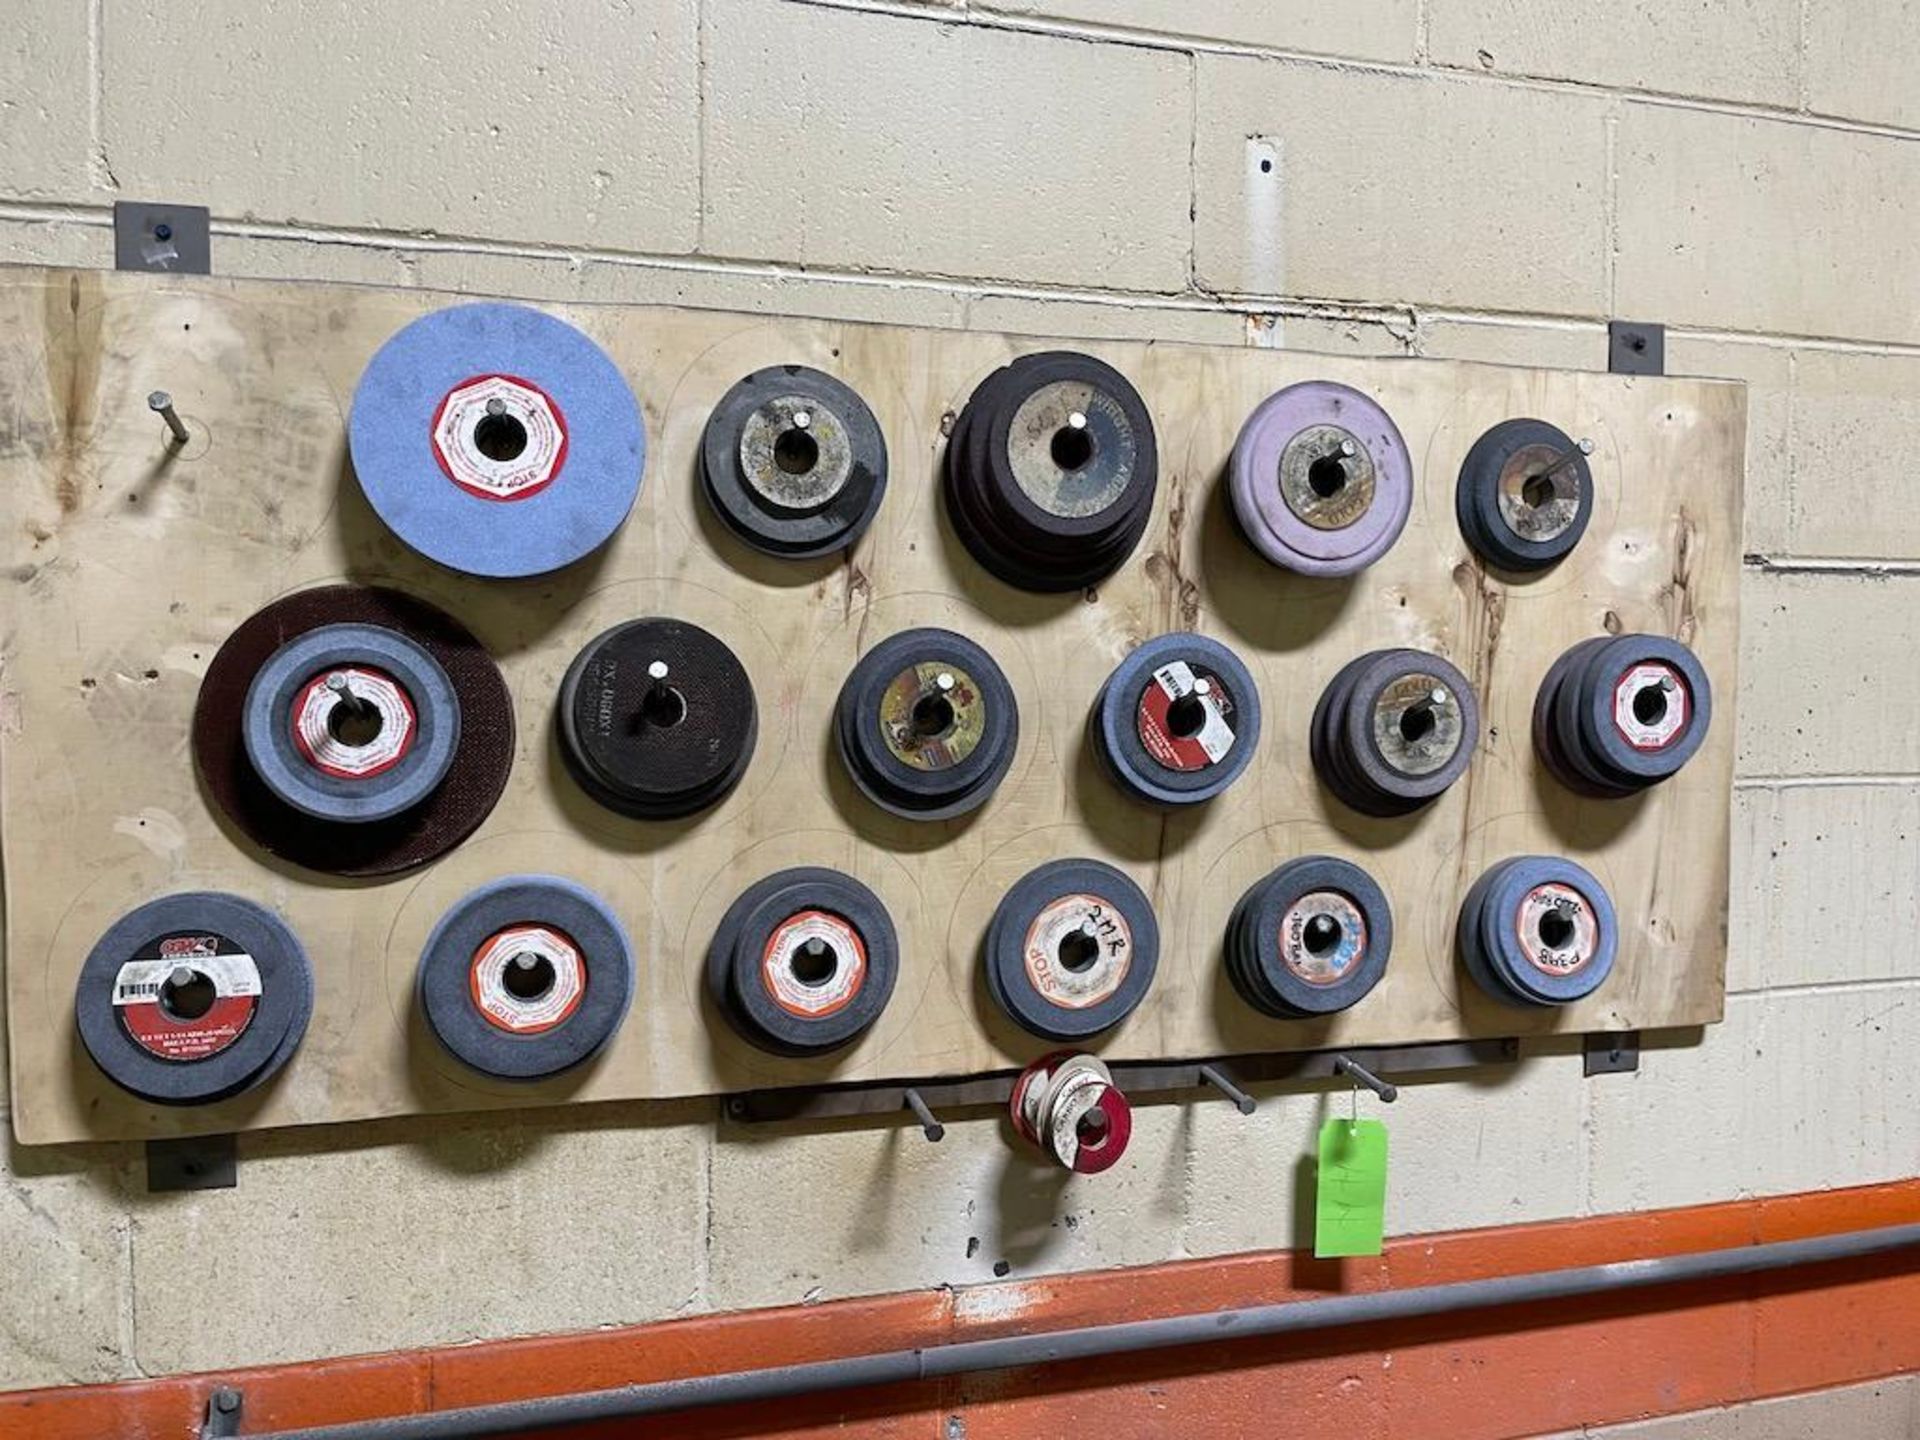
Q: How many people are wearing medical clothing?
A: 0